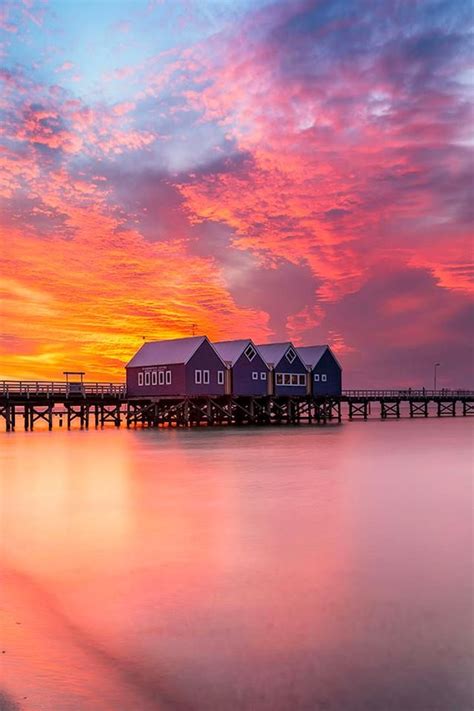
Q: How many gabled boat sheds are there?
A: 4